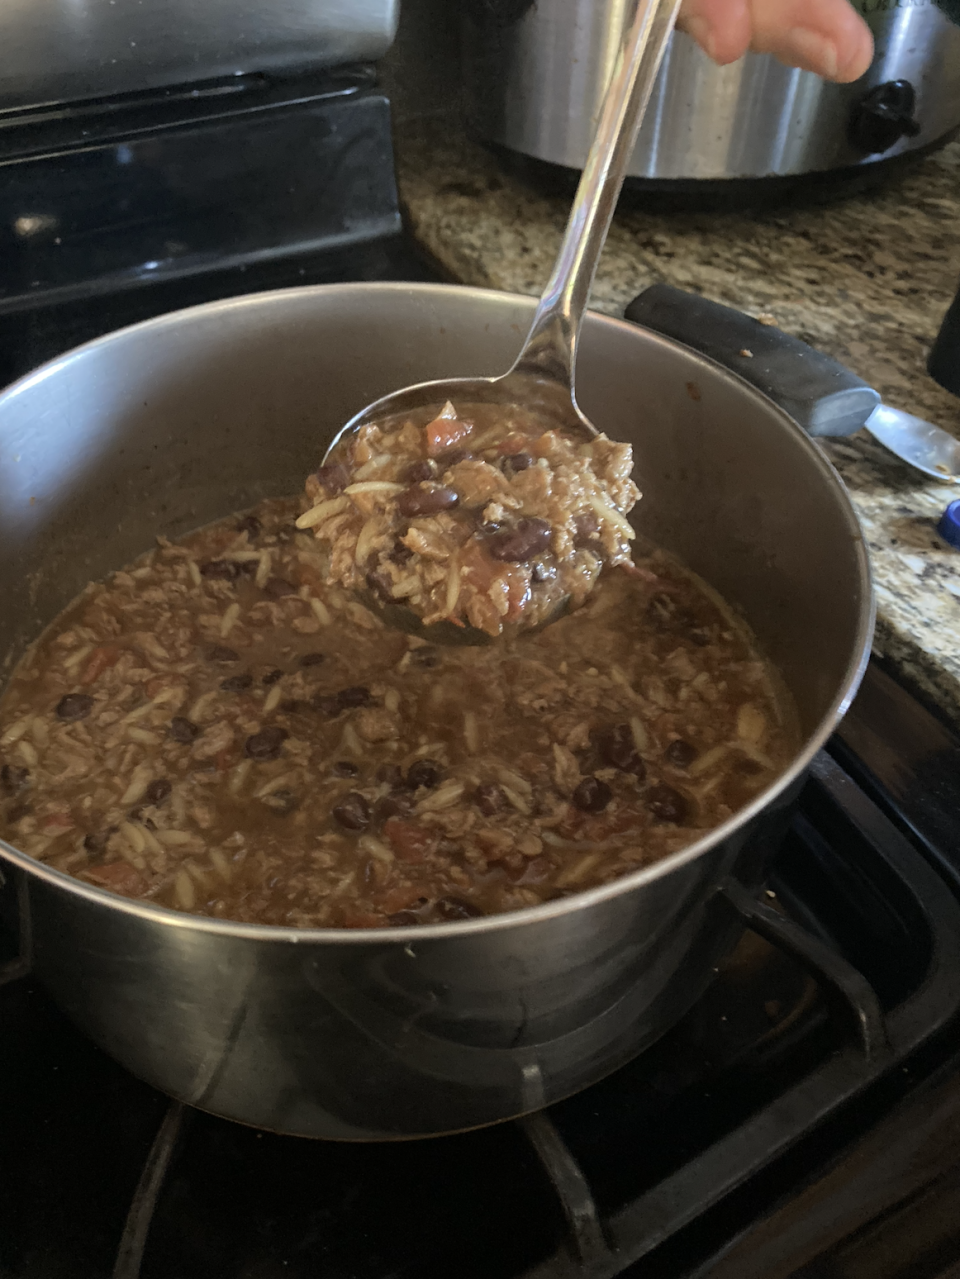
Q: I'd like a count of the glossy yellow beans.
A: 0